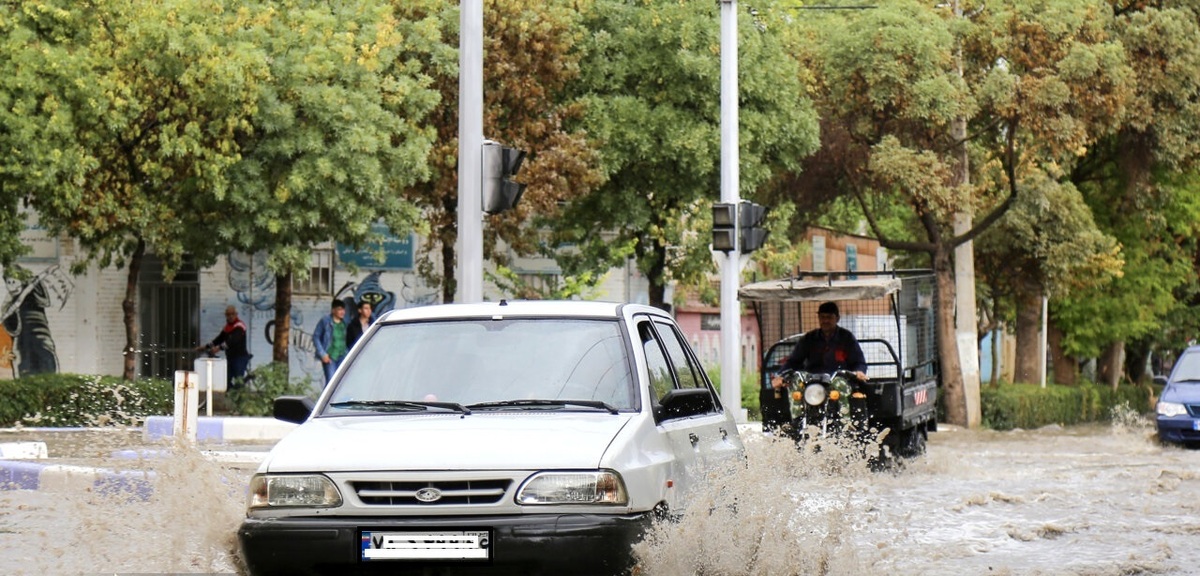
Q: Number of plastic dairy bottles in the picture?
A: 0